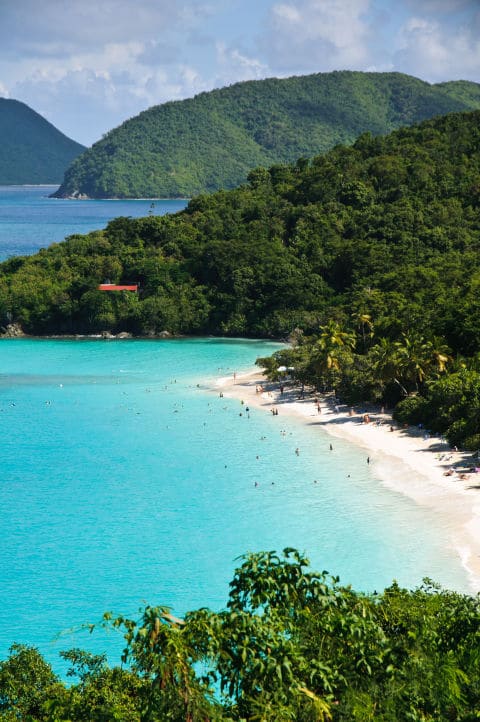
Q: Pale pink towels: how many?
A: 1